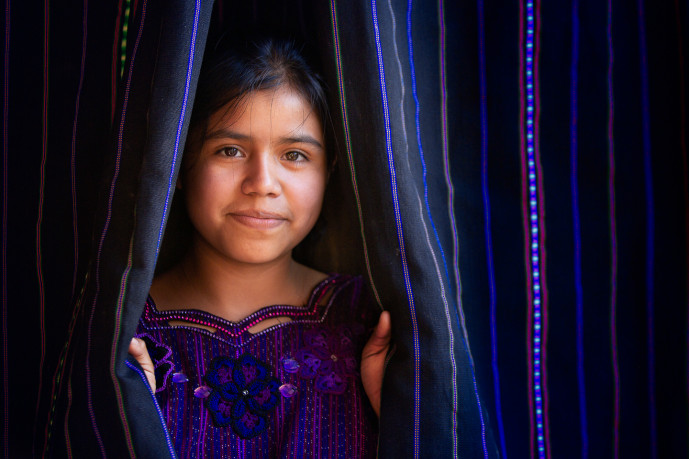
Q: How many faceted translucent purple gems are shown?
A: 4